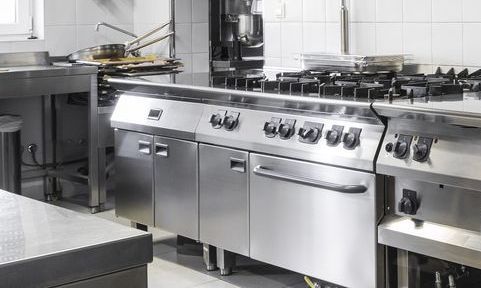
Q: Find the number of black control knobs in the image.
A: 10